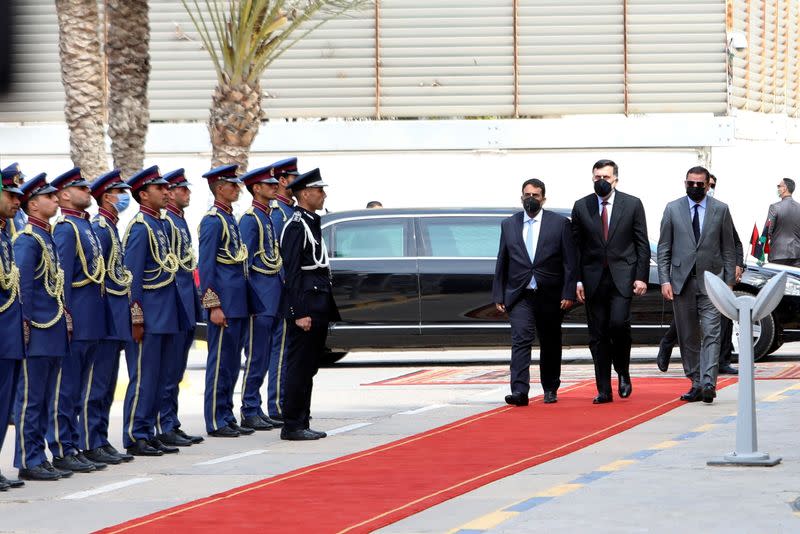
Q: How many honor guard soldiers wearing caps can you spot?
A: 11